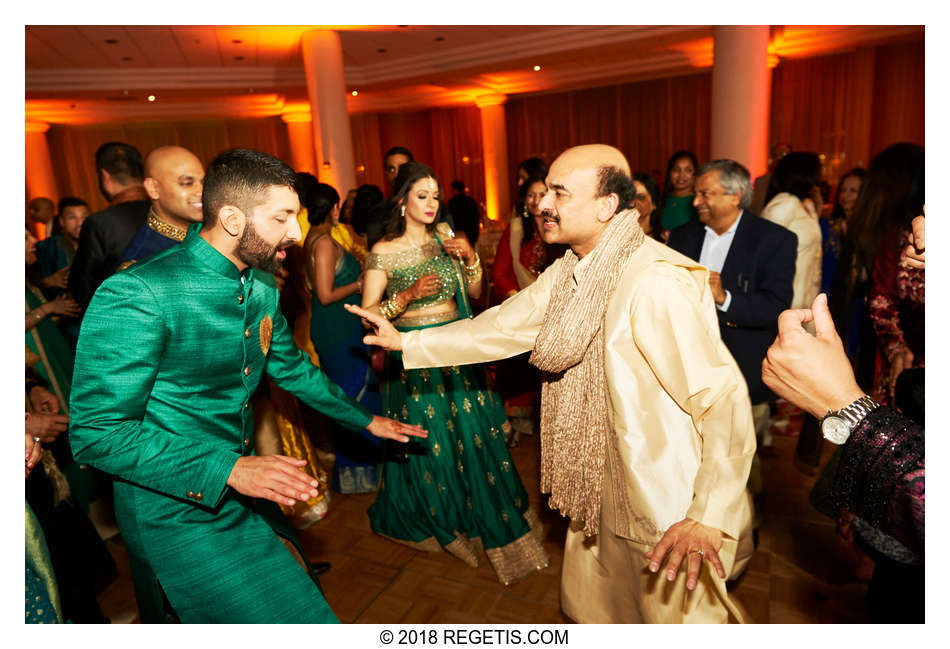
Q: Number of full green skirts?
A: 1